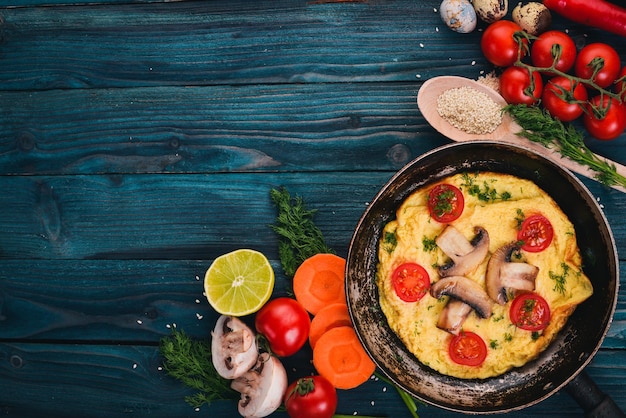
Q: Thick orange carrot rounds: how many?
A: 3